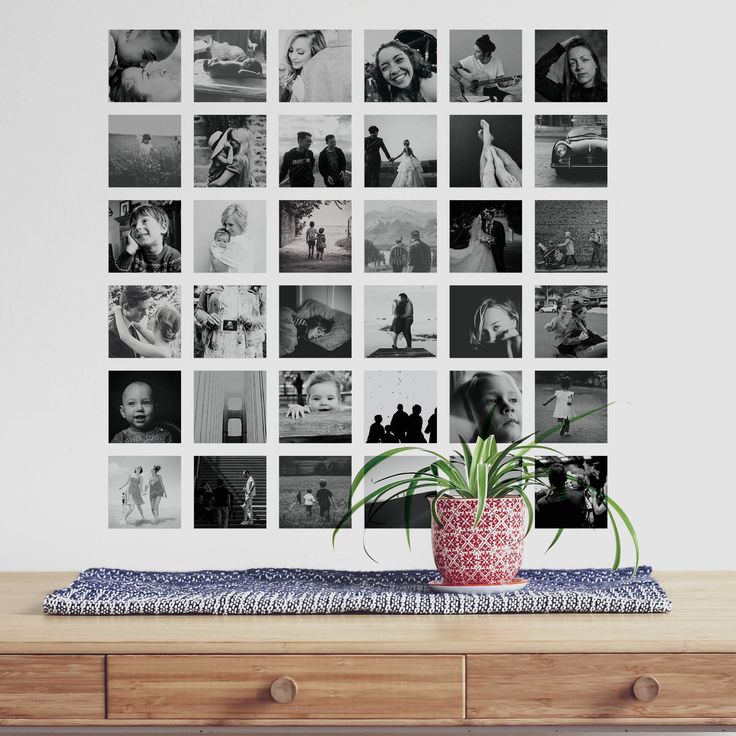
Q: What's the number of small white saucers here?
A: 1